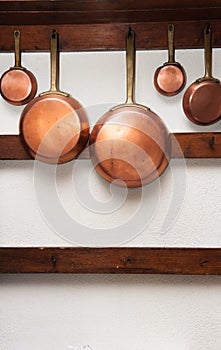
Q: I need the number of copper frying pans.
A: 5